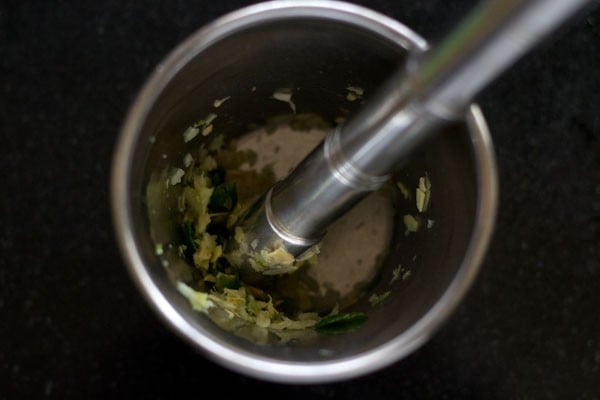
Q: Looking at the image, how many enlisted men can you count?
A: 0